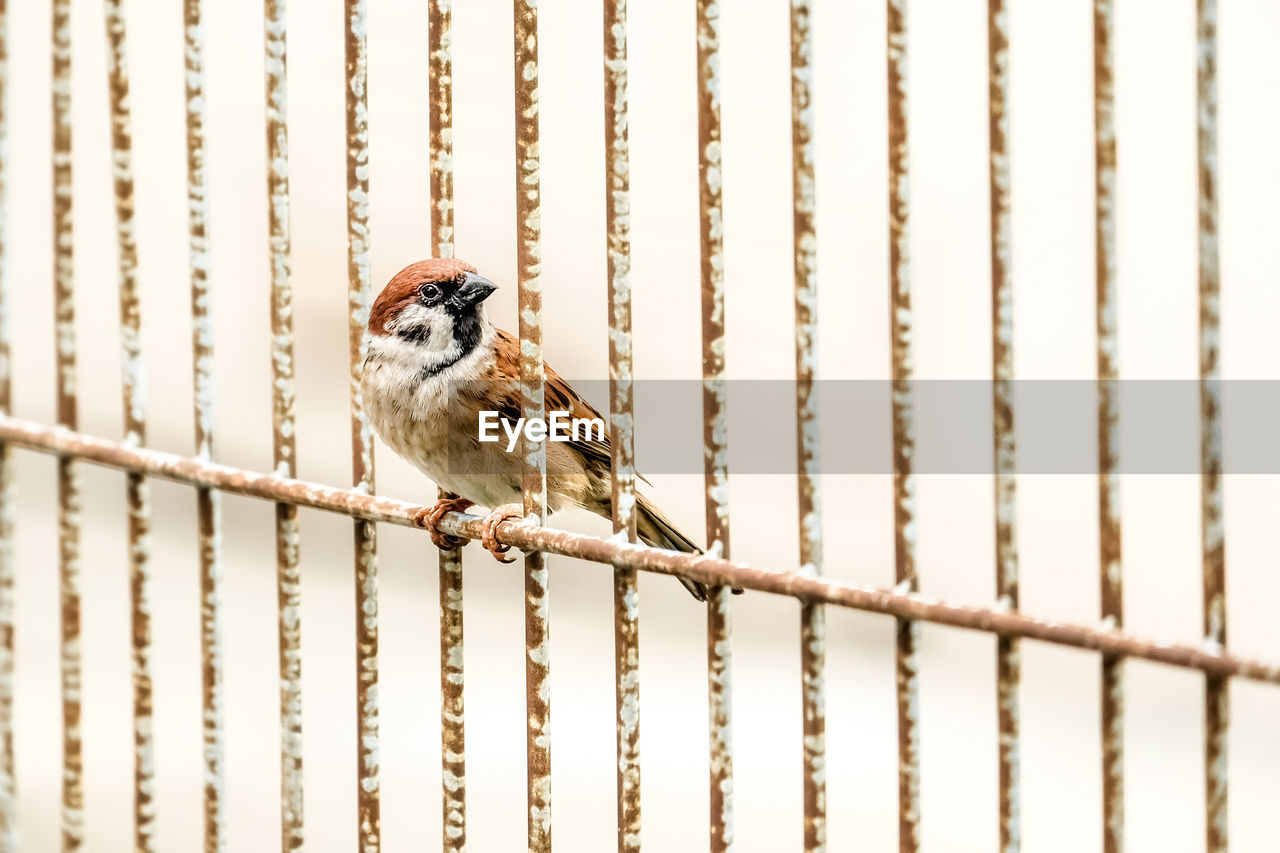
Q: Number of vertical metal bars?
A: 15